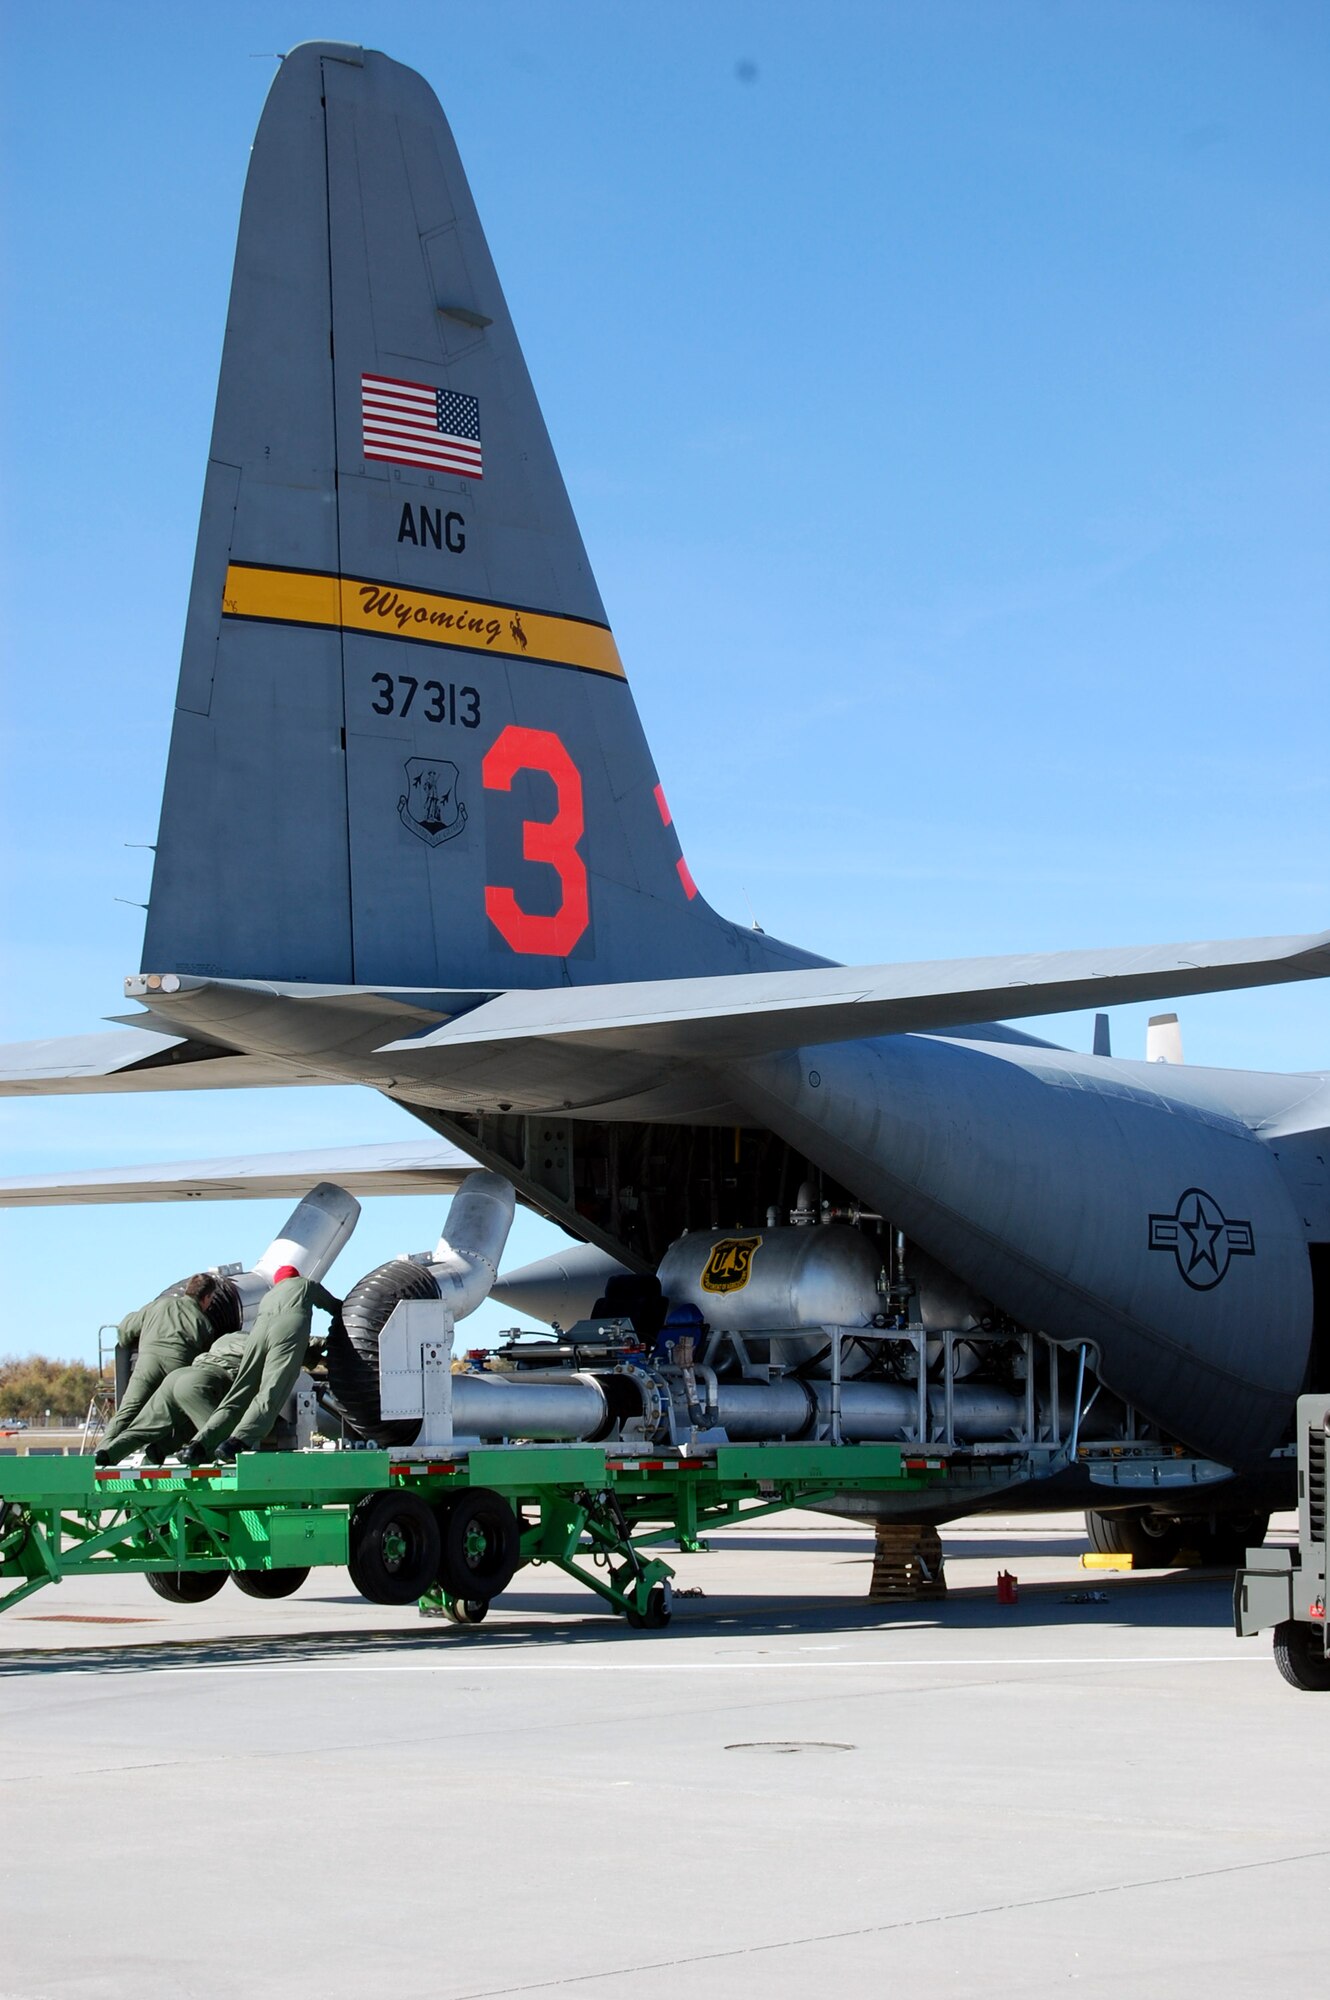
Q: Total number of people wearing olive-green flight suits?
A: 3